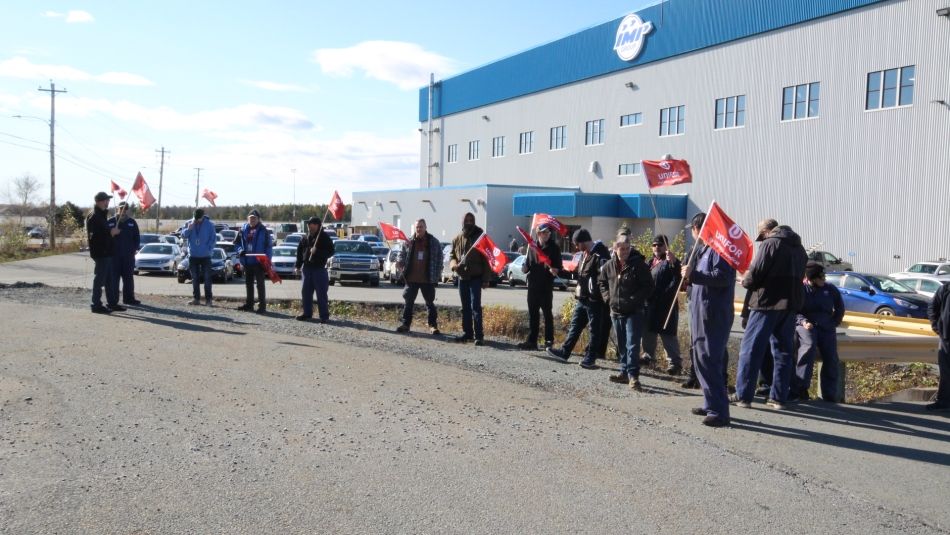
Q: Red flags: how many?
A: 11